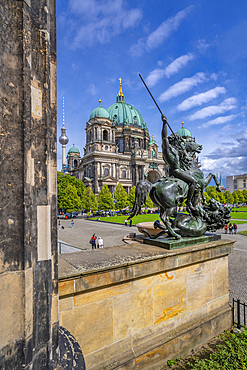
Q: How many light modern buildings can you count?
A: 1